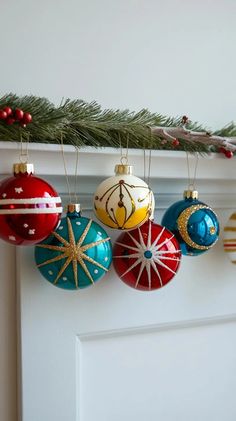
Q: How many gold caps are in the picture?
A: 4